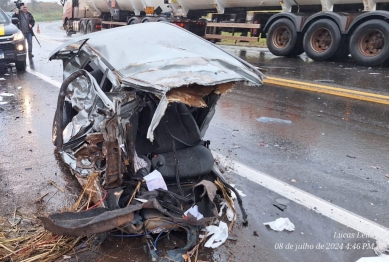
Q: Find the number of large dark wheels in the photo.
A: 3